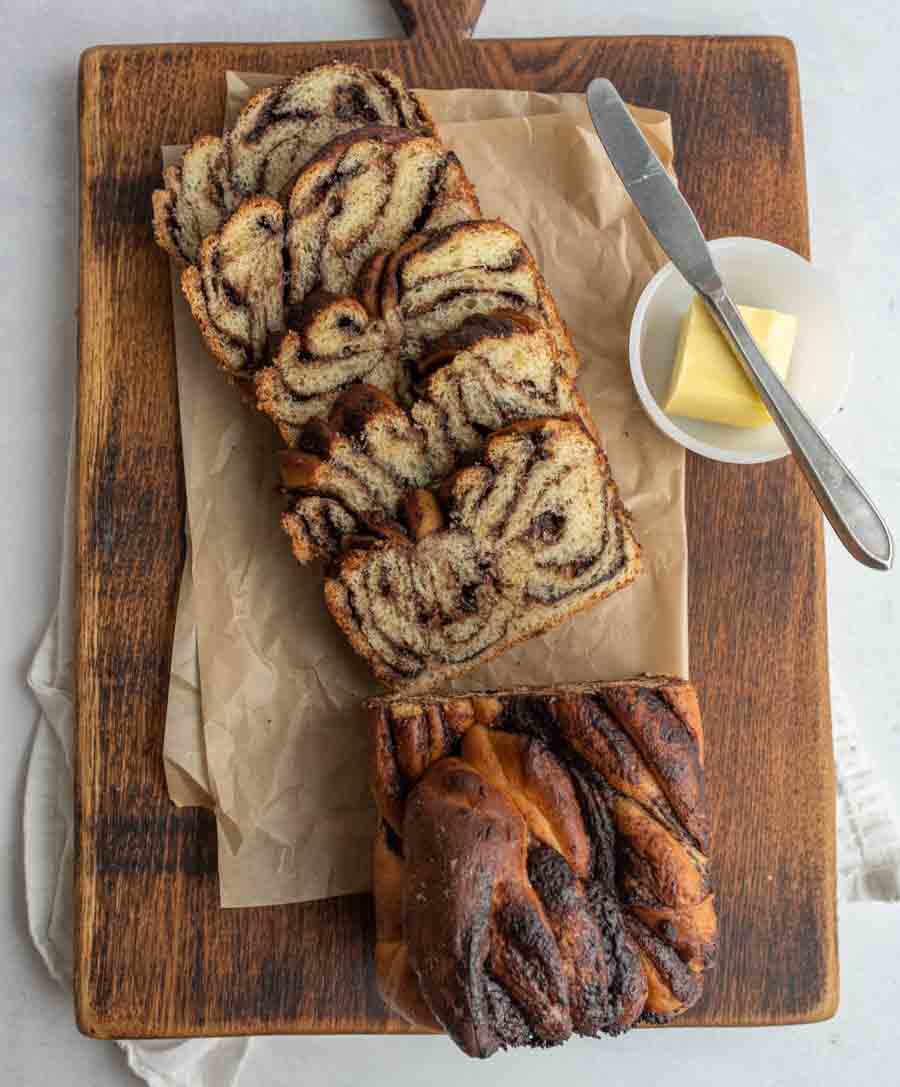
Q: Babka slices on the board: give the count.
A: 5